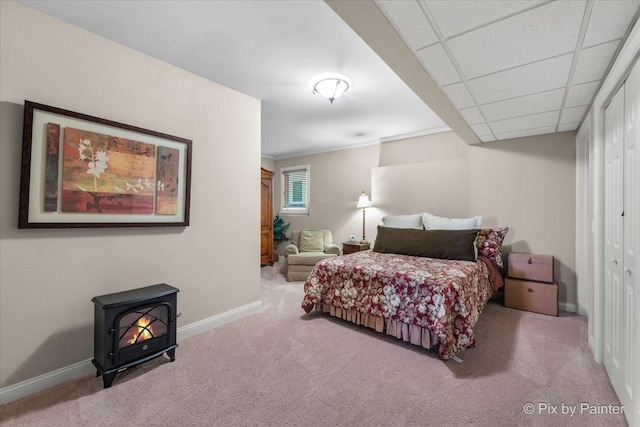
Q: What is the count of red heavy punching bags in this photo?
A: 0